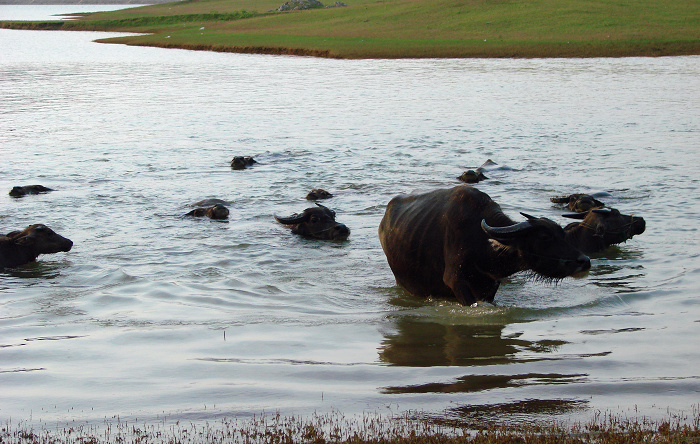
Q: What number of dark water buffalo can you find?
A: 10